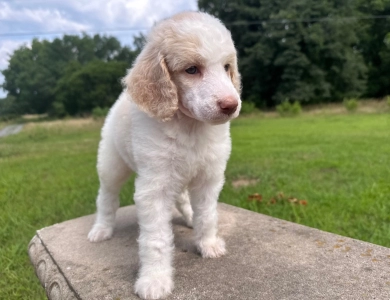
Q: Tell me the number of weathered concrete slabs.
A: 1